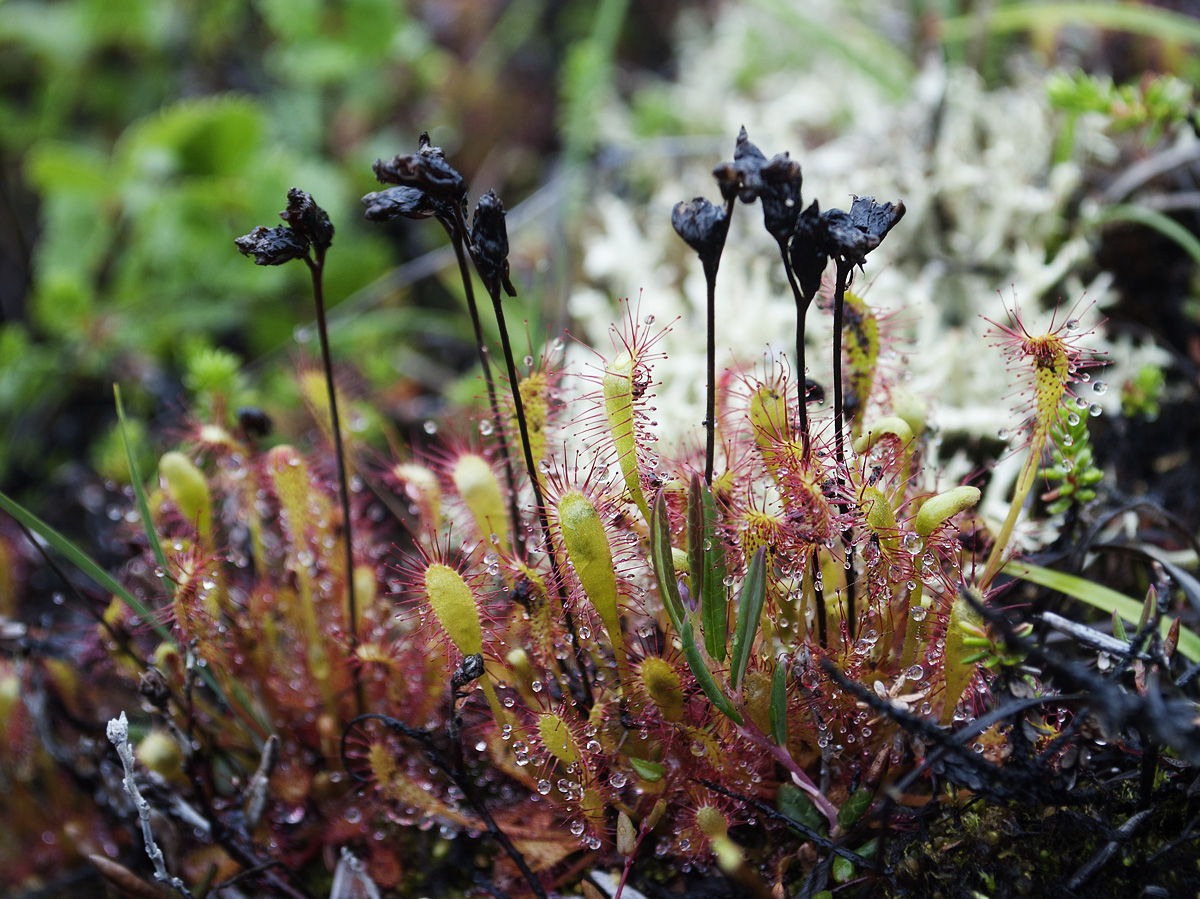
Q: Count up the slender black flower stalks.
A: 6